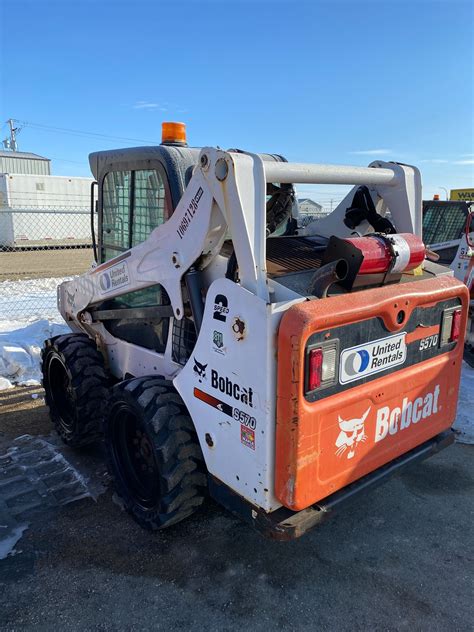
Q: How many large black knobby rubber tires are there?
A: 2